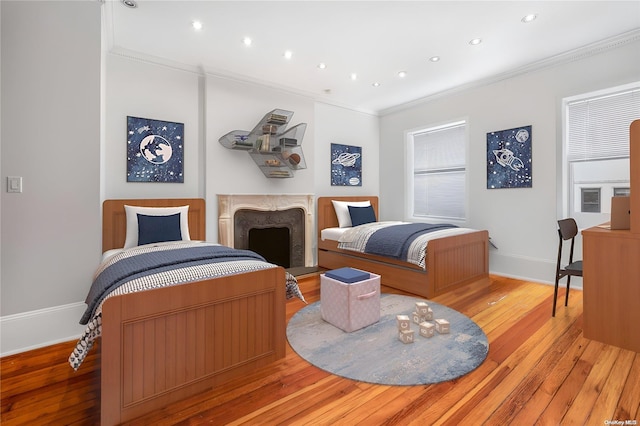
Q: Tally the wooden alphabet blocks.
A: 7